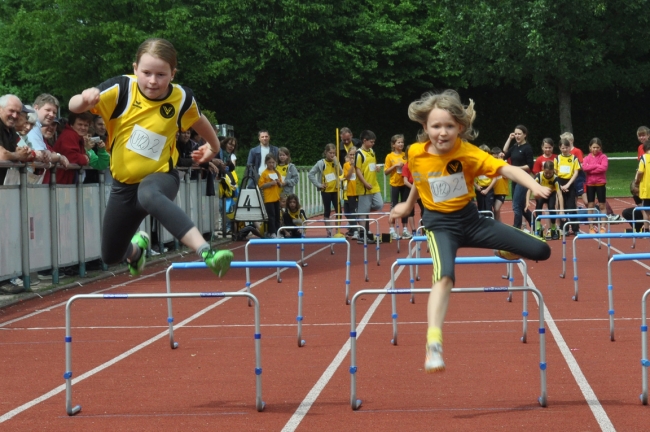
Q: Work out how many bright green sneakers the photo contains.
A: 2